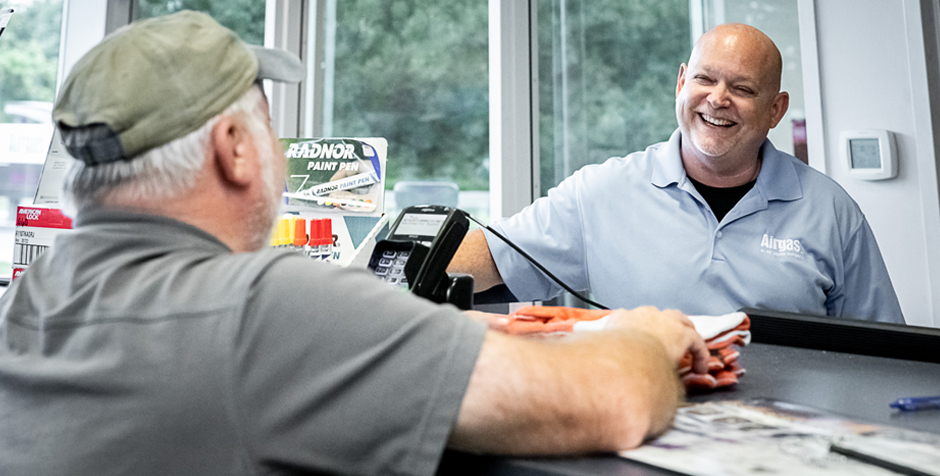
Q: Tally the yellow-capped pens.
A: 3